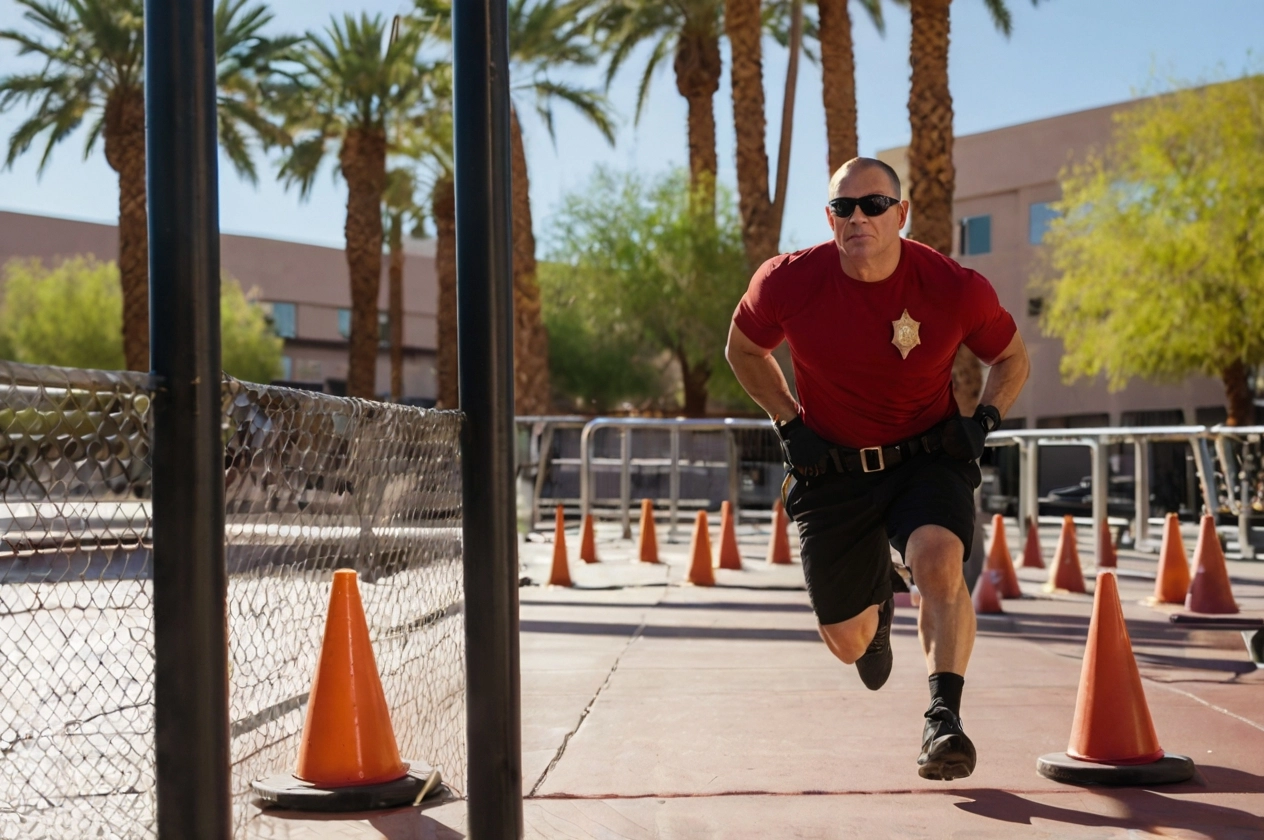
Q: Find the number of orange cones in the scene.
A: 15